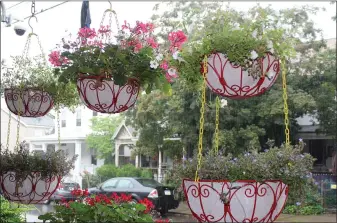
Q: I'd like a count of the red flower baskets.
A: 5